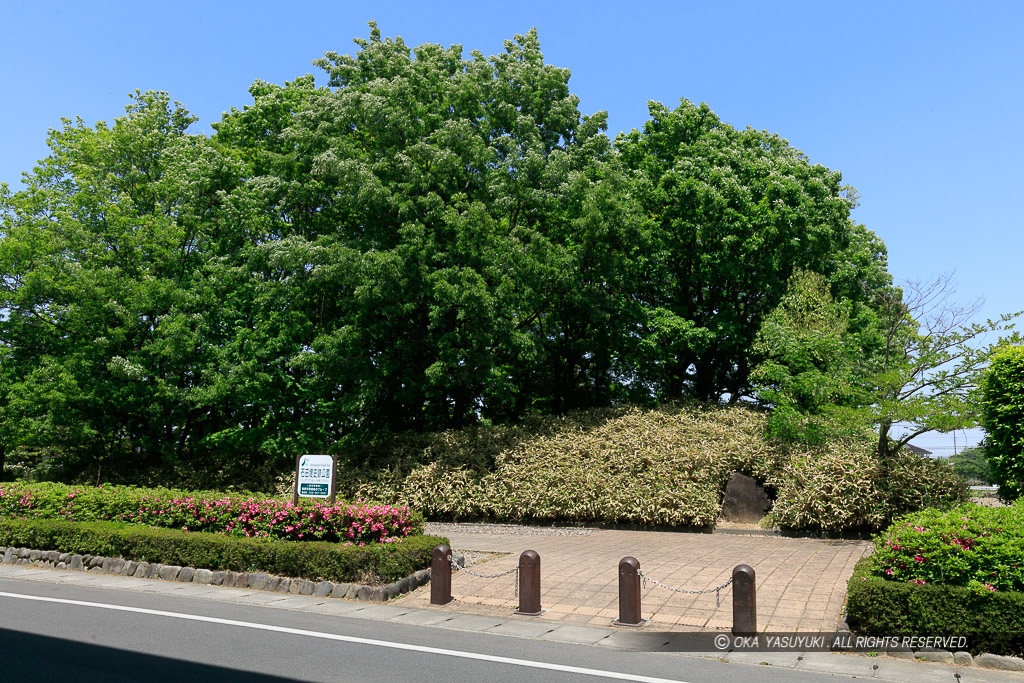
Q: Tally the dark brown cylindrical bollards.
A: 4